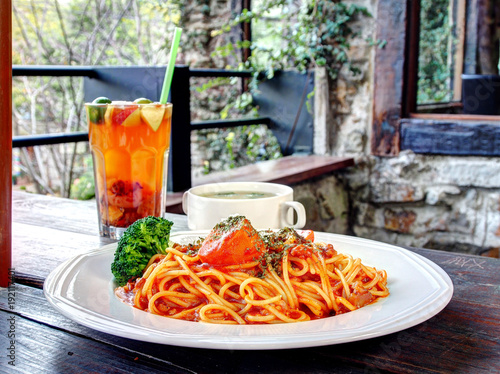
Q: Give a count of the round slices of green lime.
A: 2